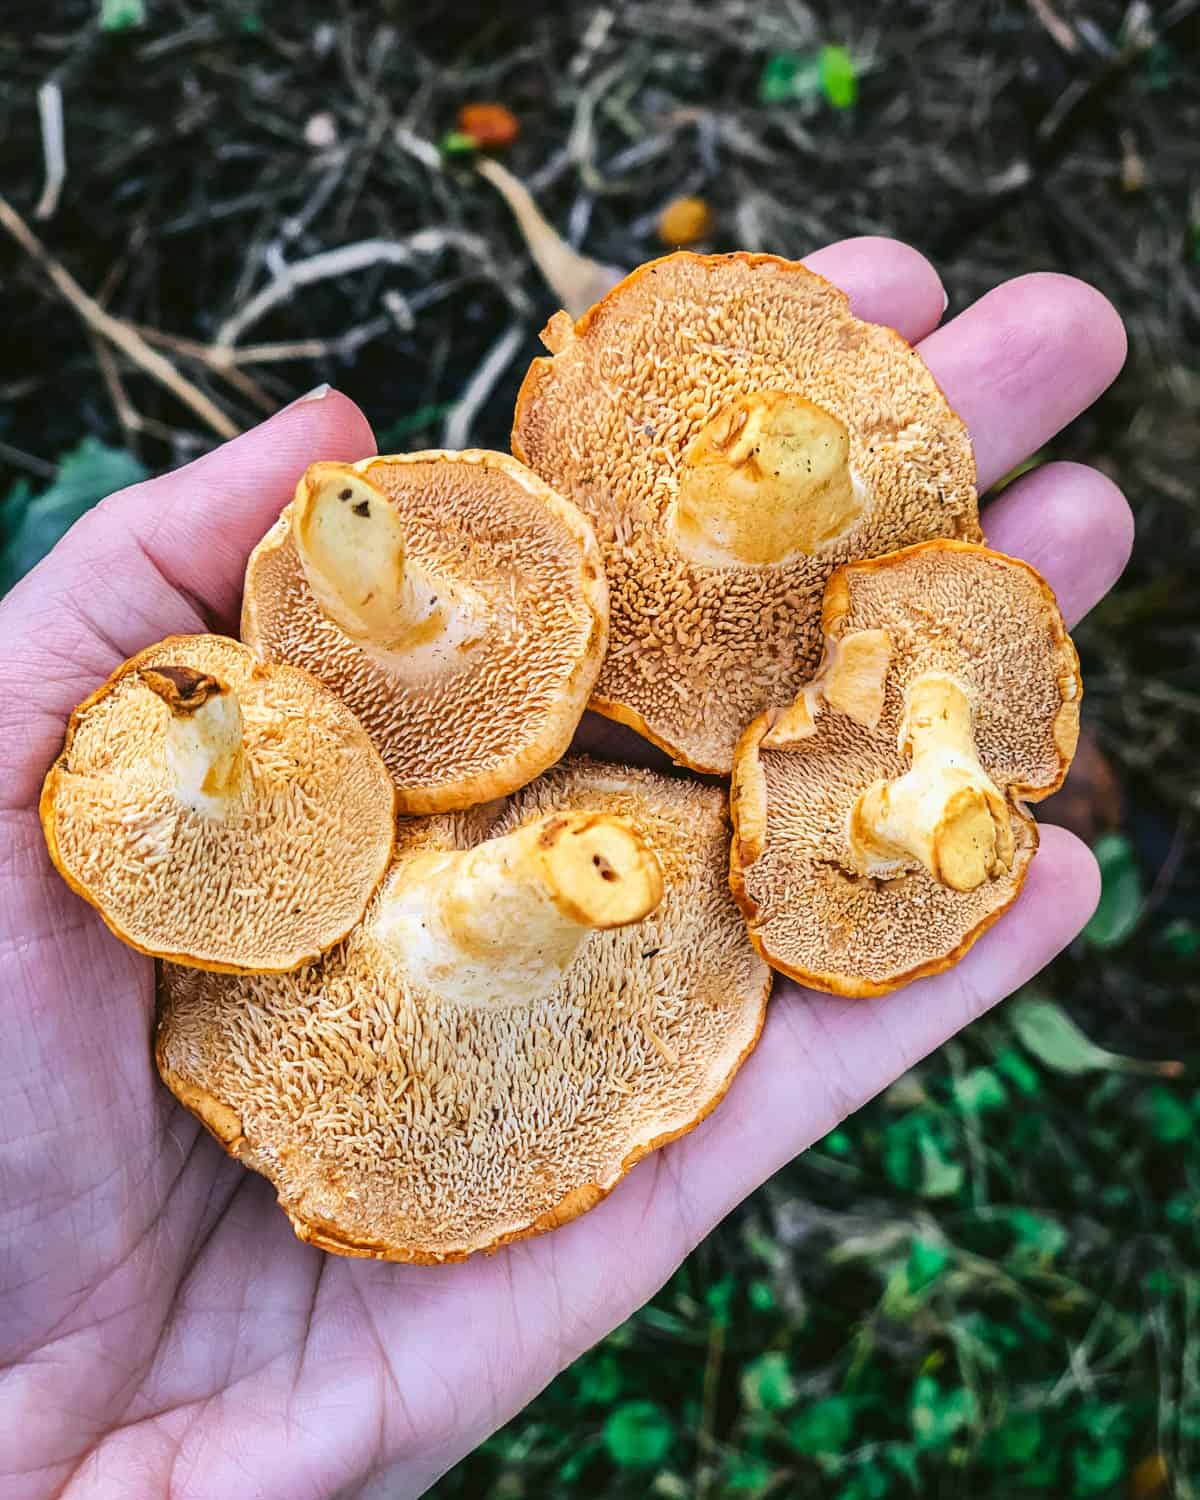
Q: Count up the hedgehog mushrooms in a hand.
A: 5